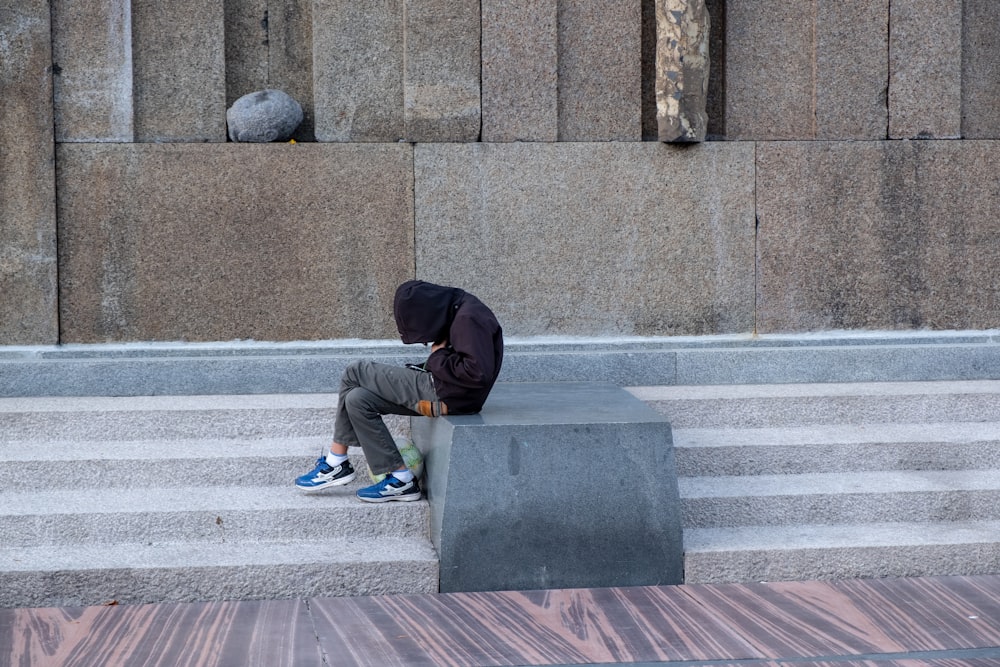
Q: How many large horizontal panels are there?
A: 3